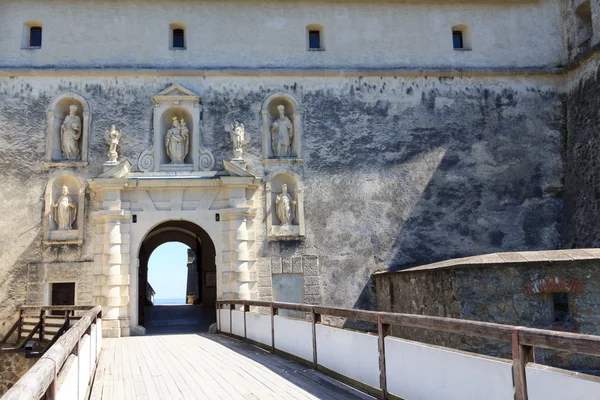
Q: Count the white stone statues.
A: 7